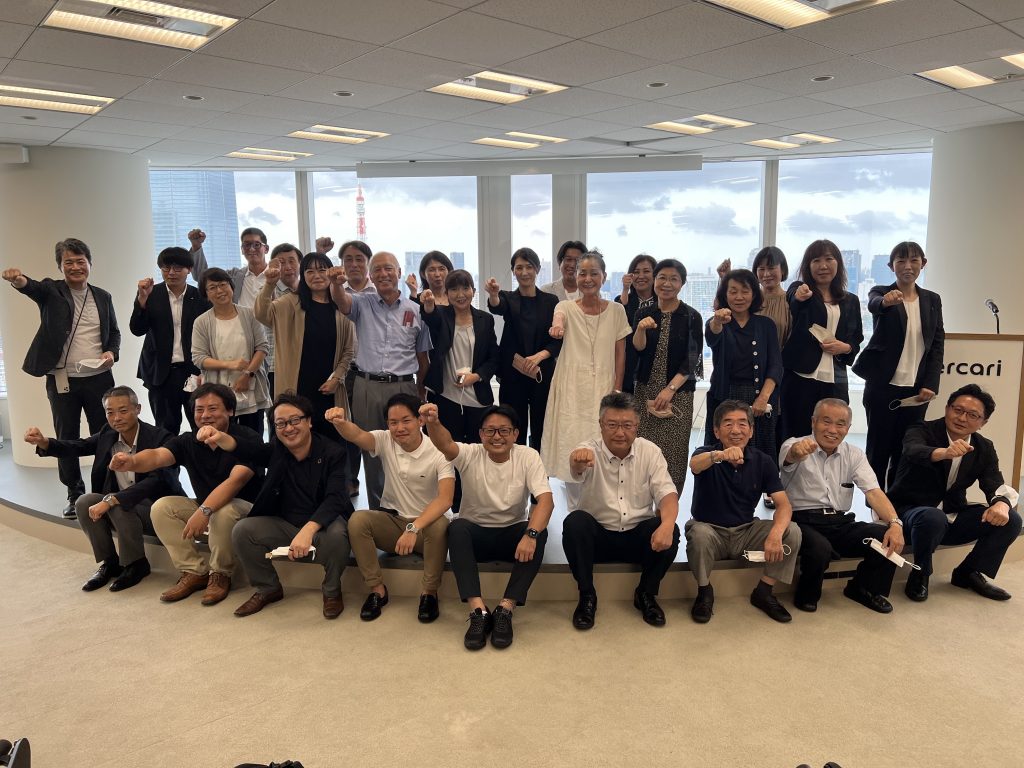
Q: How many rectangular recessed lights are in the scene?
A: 10